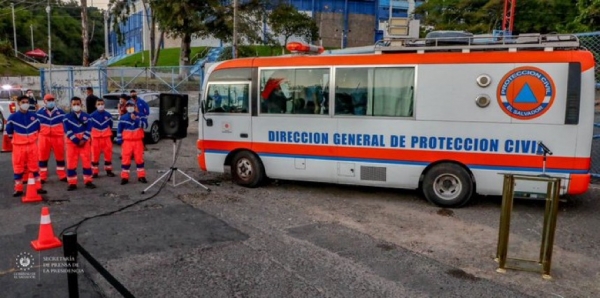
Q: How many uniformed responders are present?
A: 5